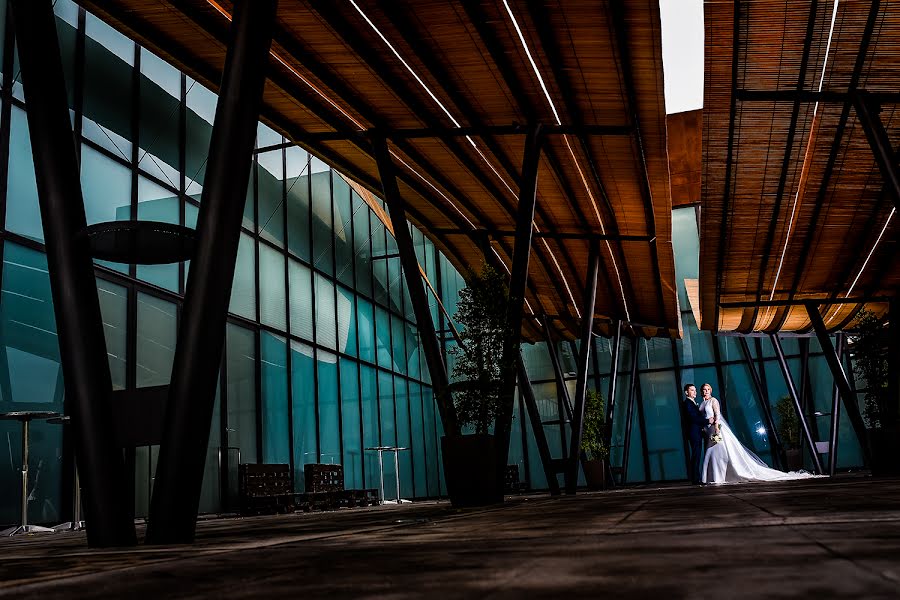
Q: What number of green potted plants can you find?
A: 4